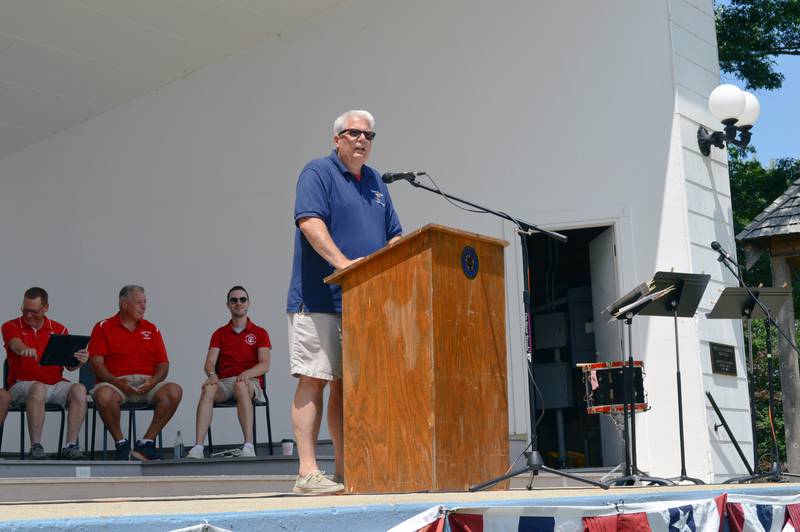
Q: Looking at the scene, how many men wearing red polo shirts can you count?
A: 3